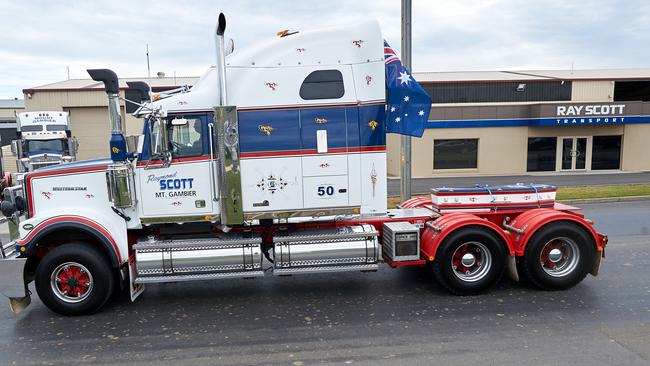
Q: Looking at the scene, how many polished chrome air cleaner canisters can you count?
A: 1